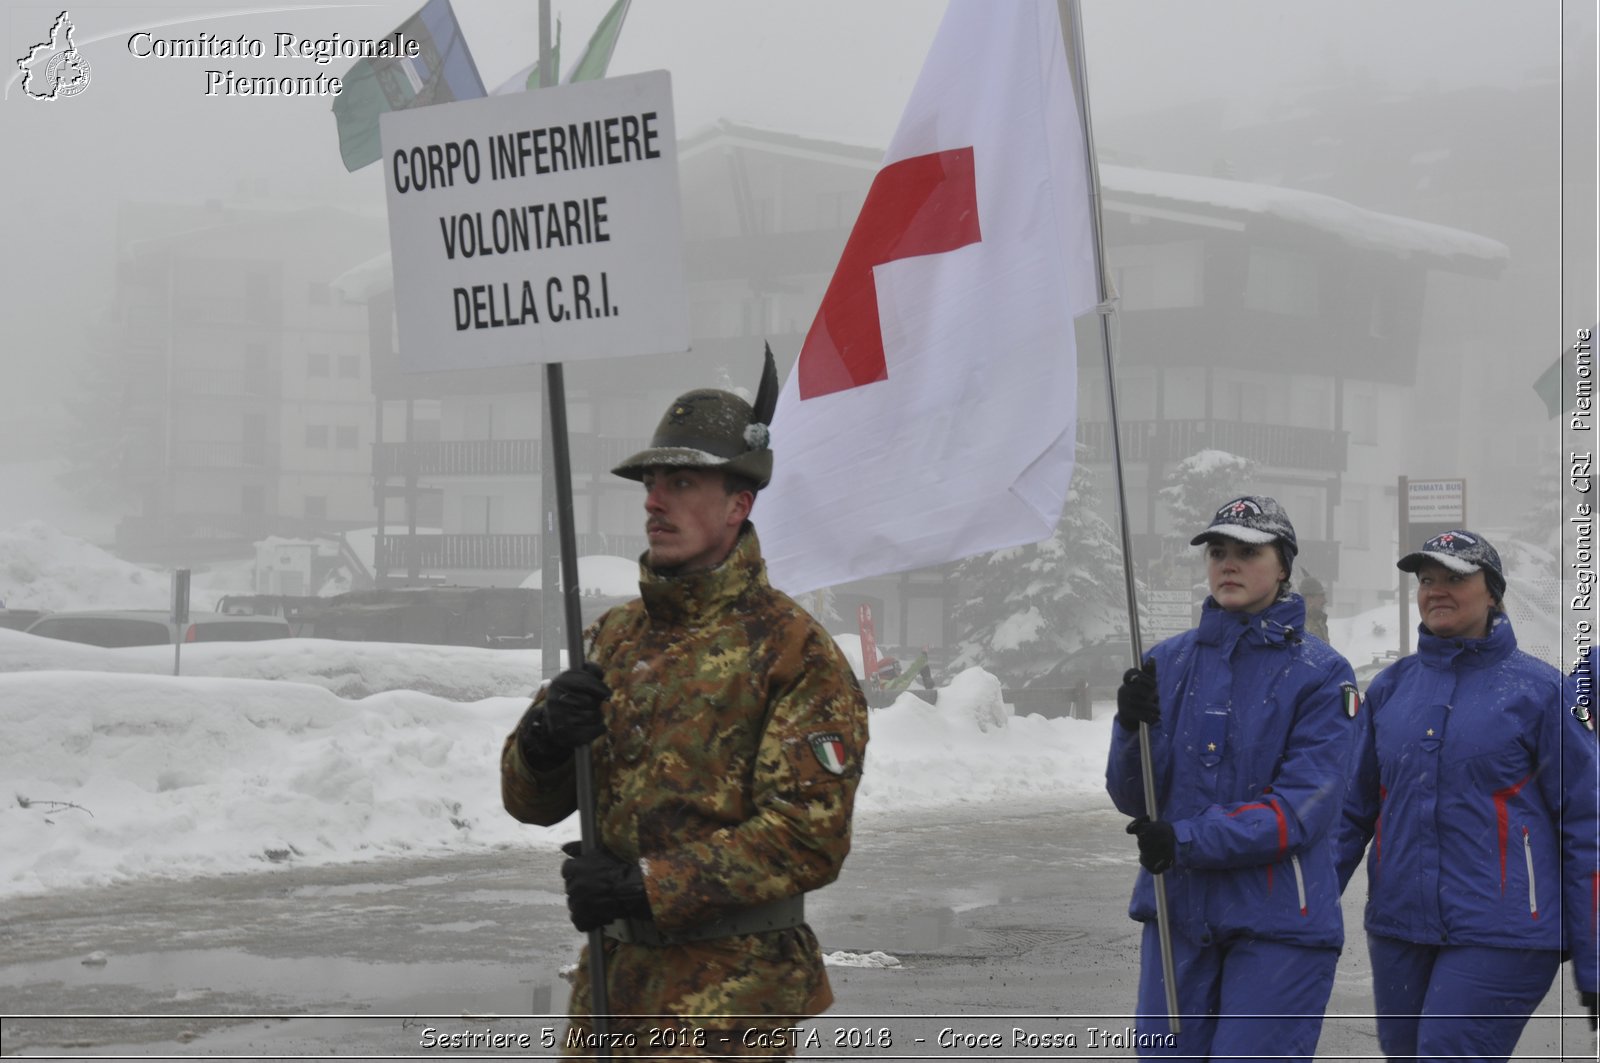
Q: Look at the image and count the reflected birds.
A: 0